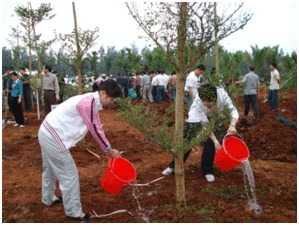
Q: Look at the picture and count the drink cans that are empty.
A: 0